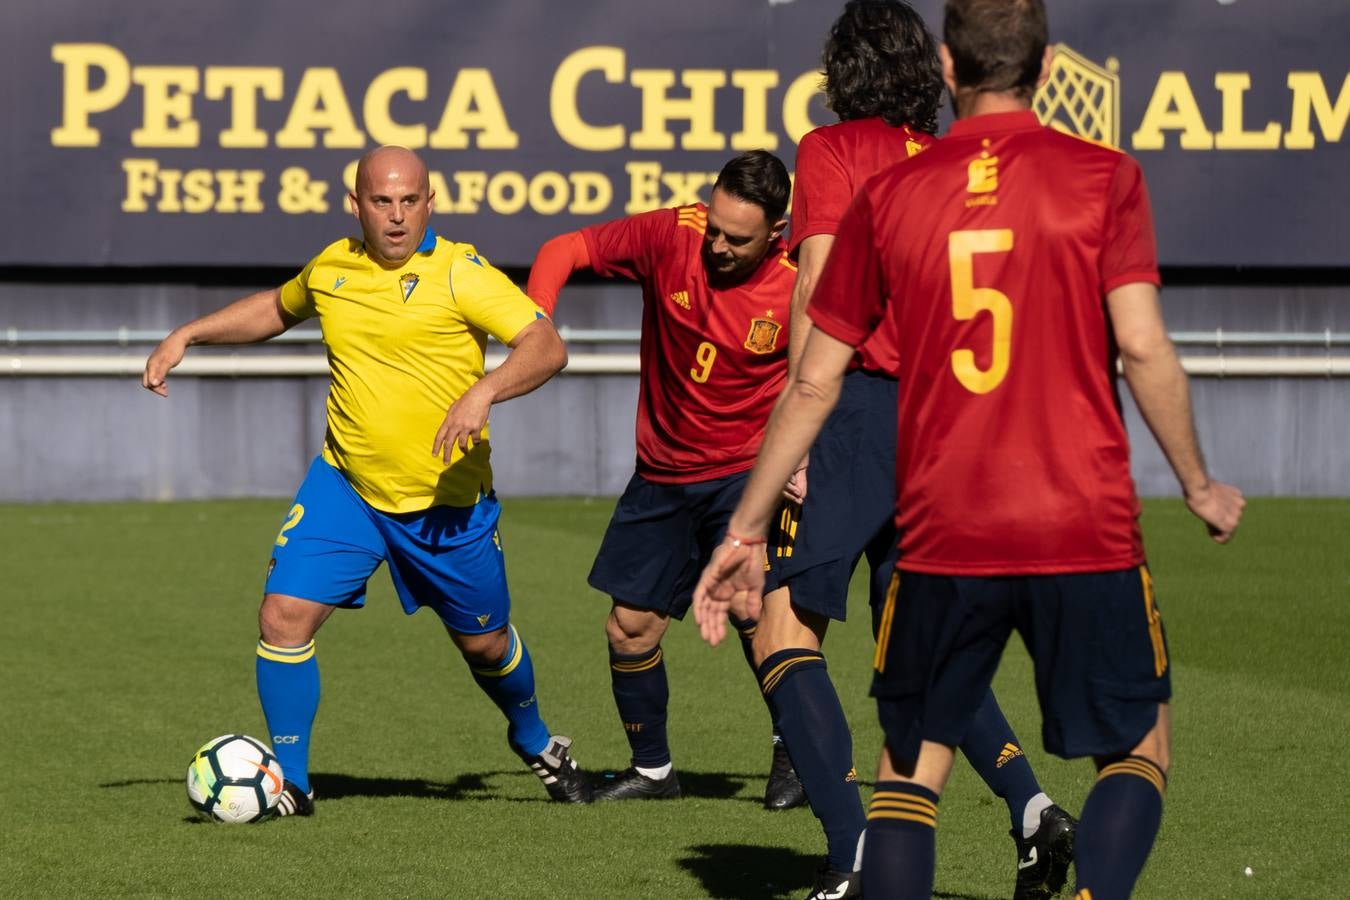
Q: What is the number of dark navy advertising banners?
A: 1